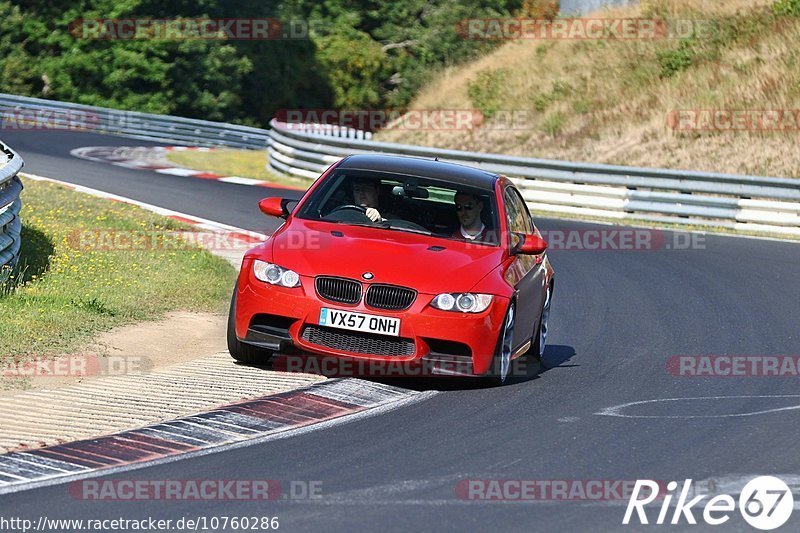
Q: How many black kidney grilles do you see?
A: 2